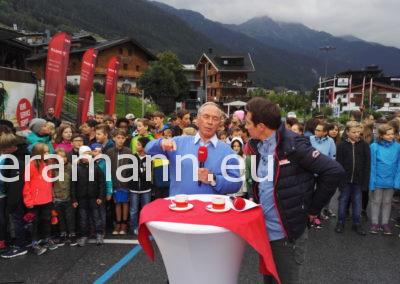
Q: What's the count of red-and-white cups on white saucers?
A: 2